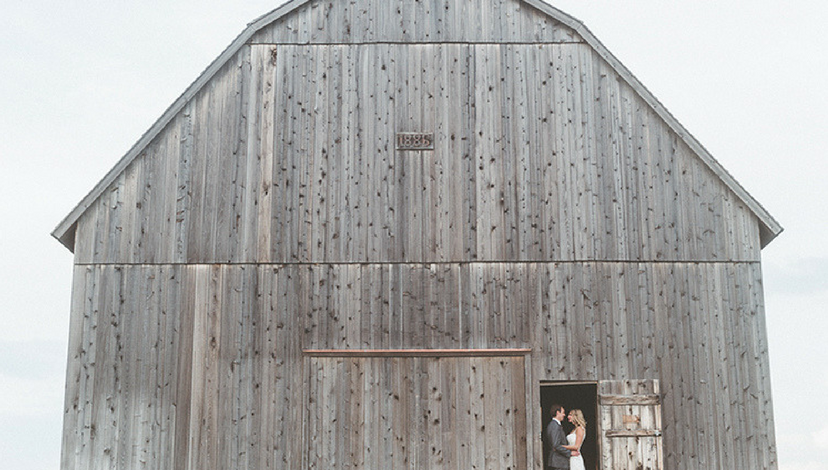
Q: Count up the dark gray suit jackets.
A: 1